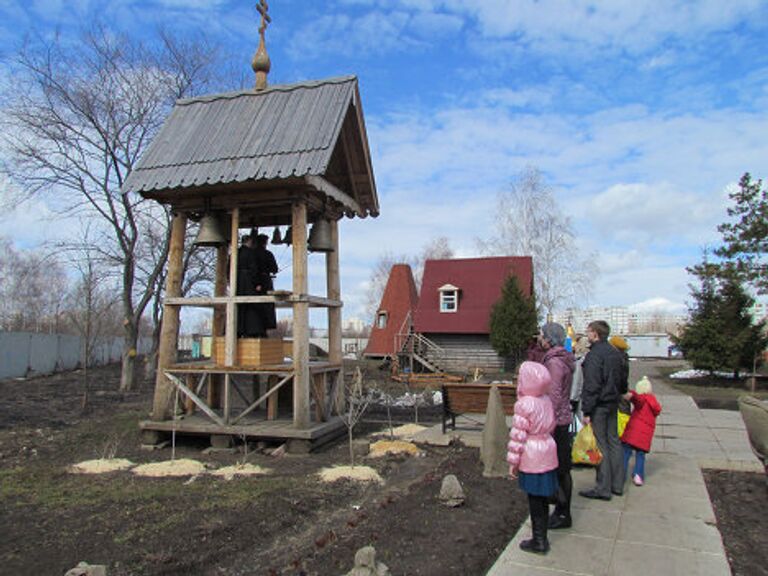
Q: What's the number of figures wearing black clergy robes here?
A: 2